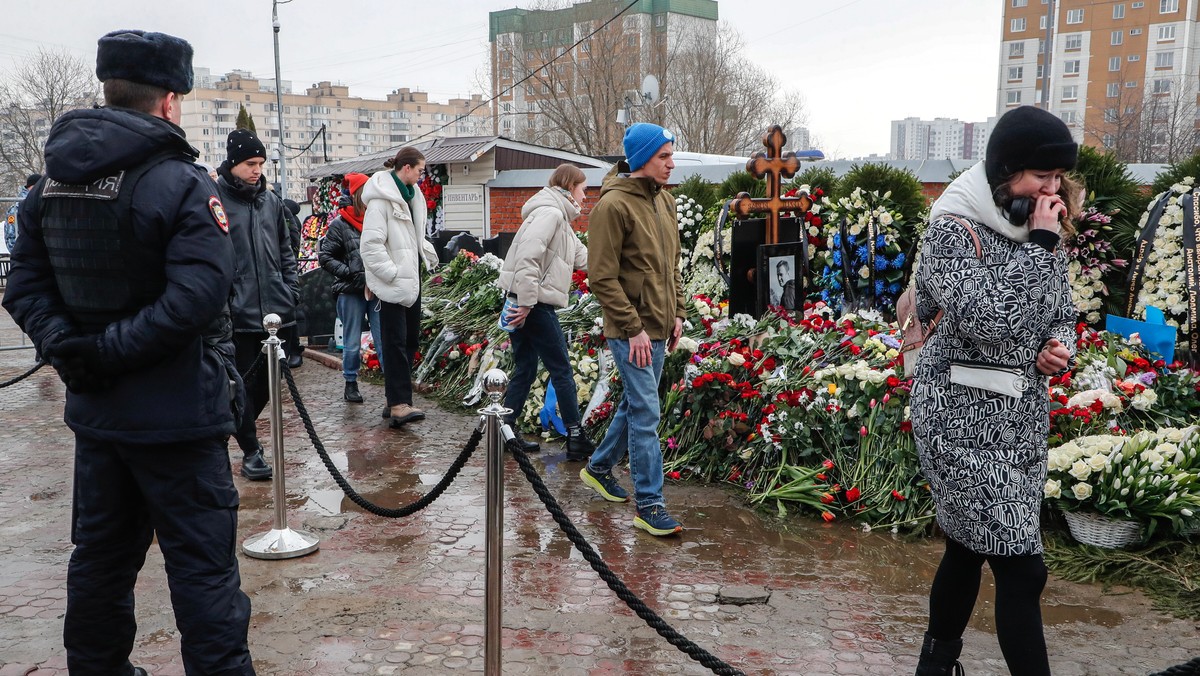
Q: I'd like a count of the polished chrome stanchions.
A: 2